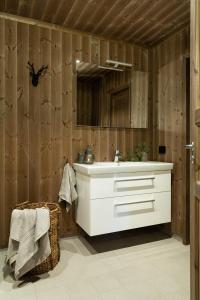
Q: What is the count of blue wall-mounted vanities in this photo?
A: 0